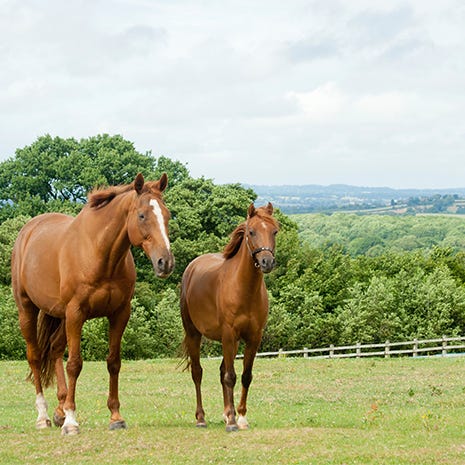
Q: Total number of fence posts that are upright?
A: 7